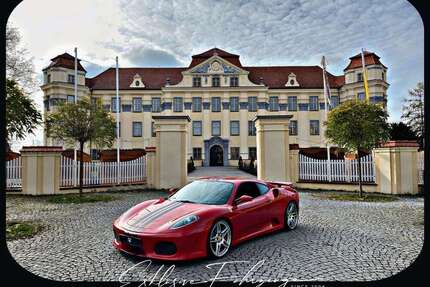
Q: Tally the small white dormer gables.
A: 2